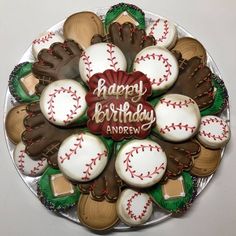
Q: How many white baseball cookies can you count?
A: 11